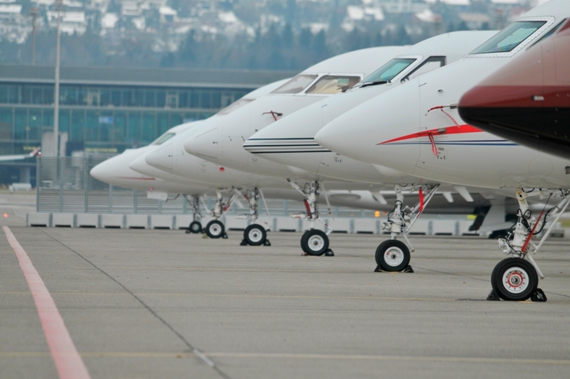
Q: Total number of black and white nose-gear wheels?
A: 6